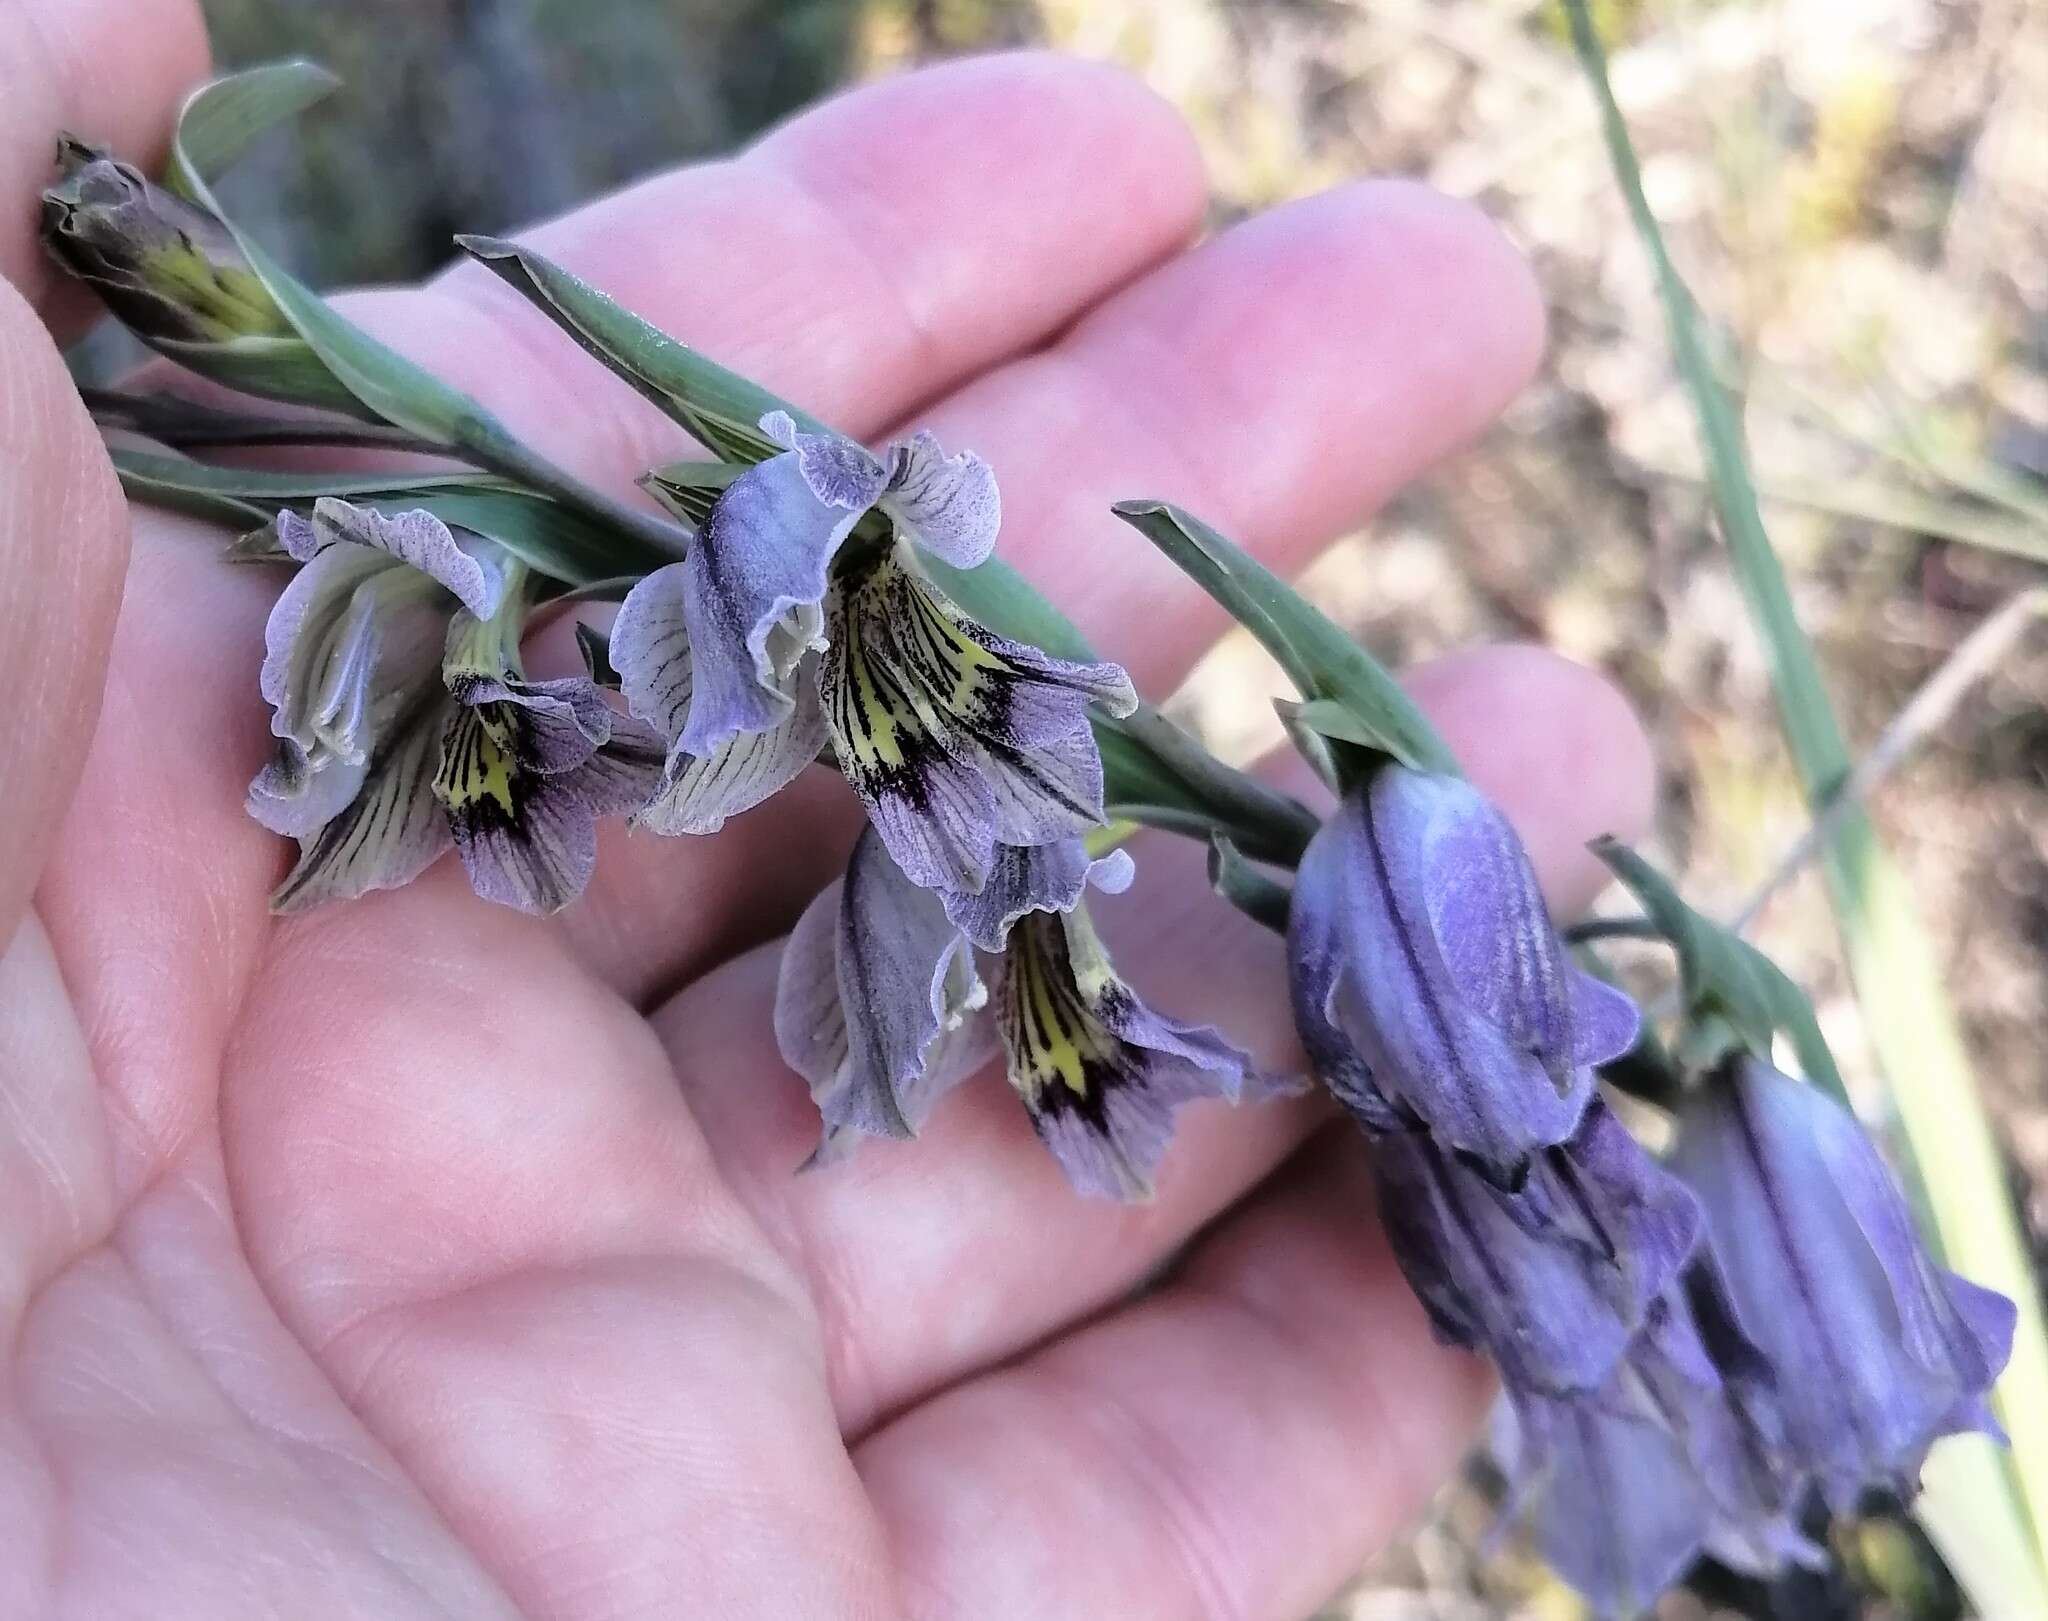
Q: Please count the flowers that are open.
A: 3